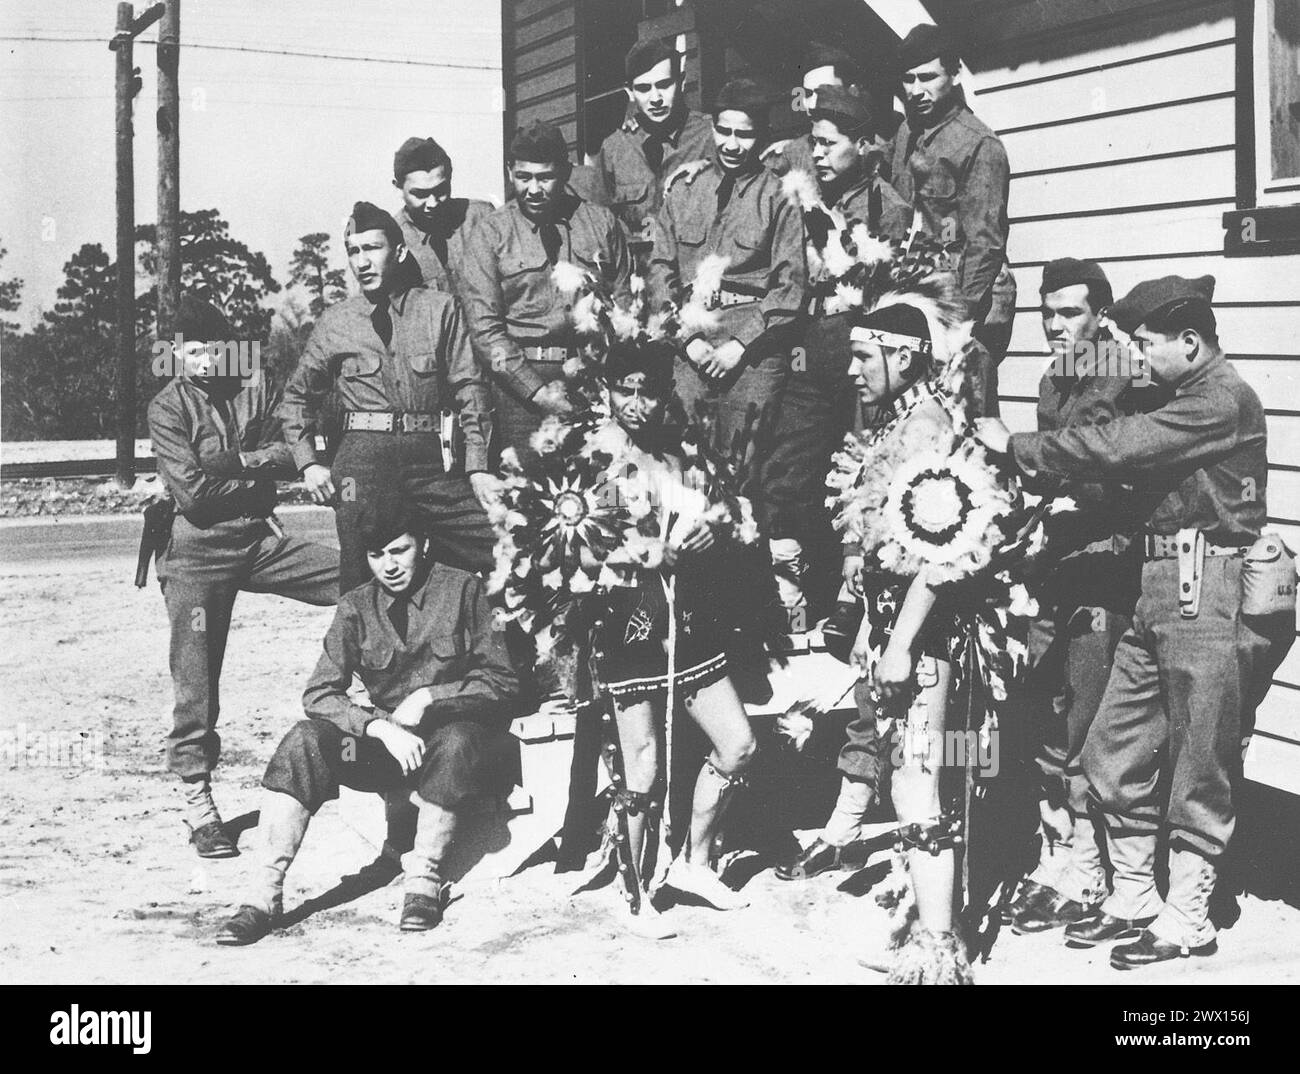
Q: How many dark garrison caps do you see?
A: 12